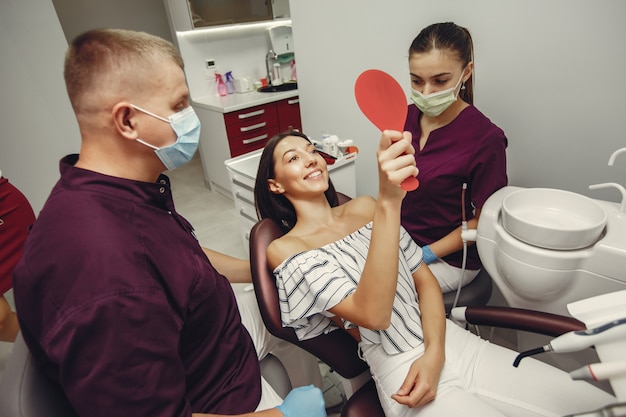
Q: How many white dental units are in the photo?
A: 1